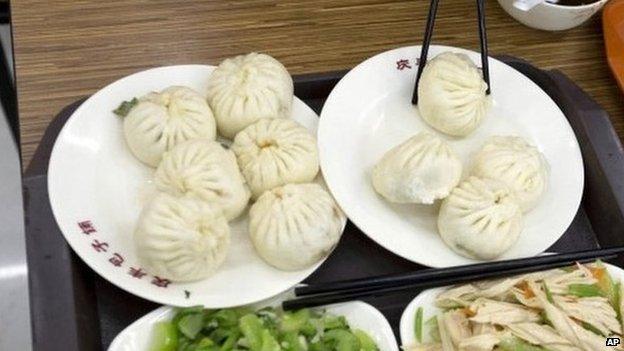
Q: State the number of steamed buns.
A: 10